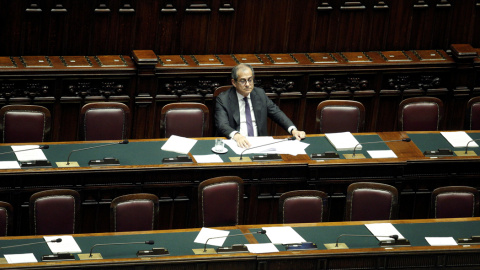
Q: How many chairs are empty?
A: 13